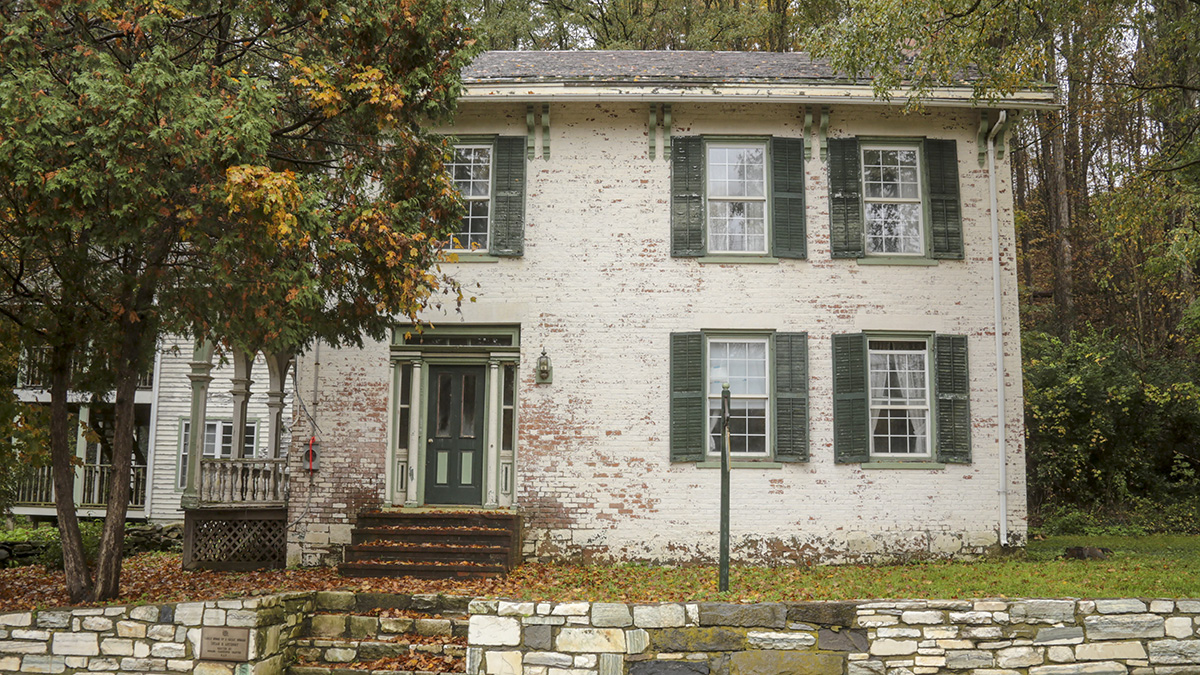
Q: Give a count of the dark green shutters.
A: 9